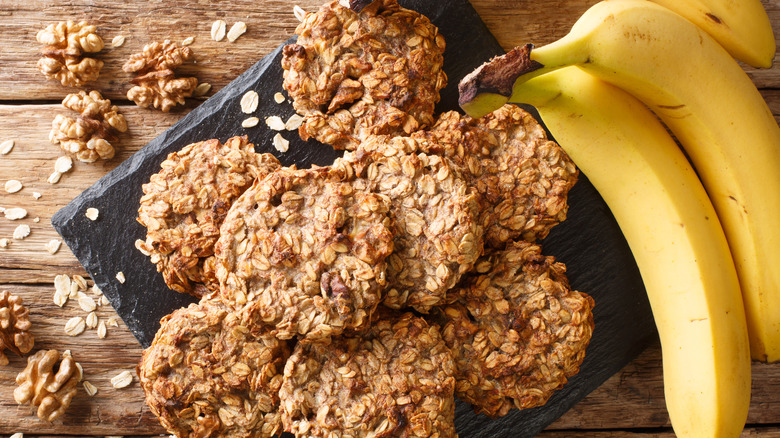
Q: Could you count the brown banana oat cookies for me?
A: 8